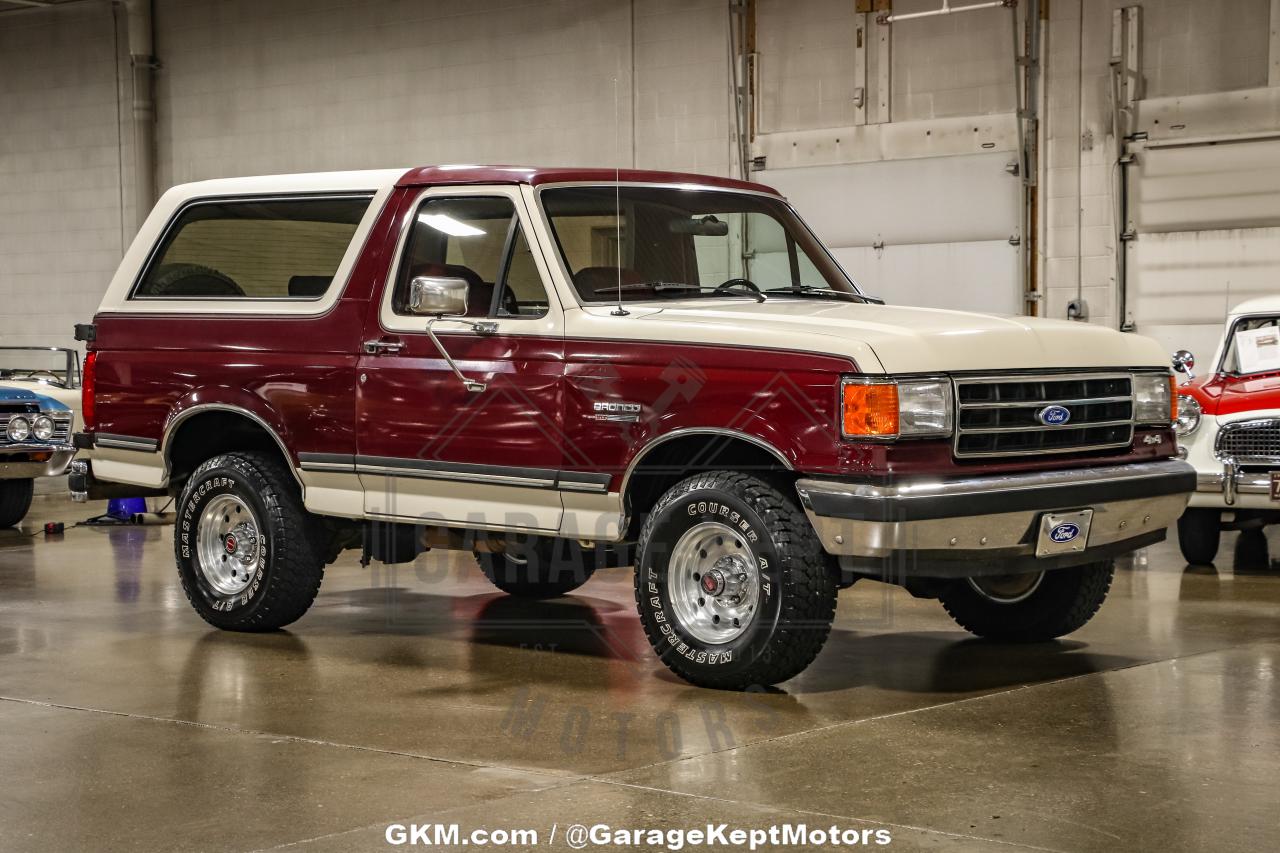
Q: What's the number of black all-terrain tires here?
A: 4